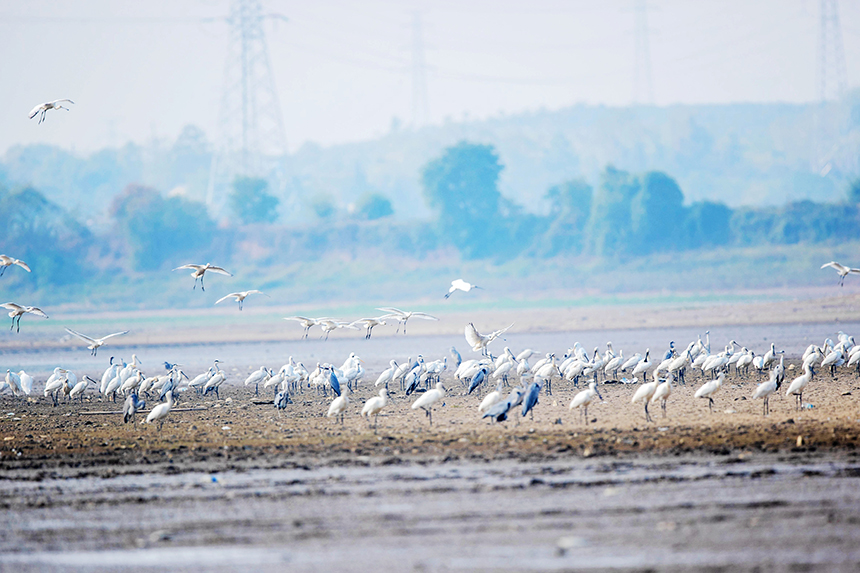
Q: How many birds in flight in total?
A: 13